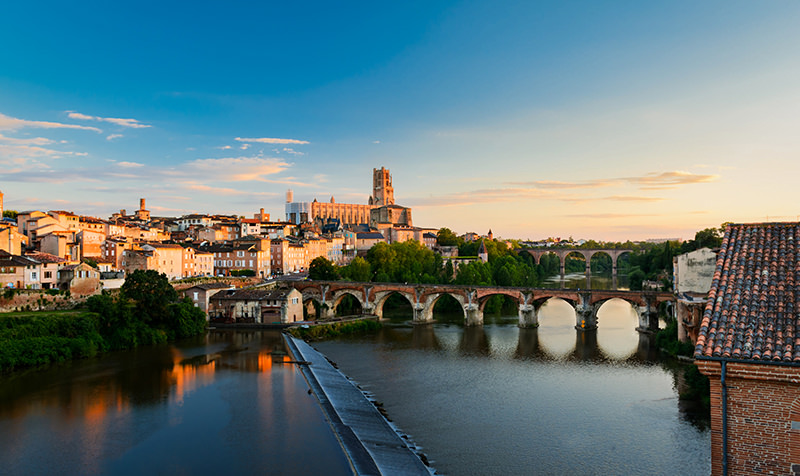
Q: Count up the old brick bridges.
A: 2